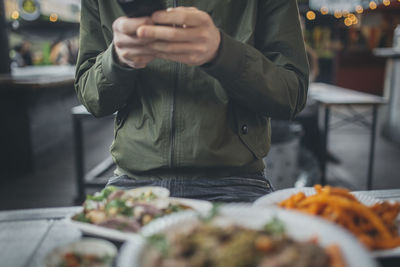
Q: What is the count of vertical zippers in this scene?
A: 1